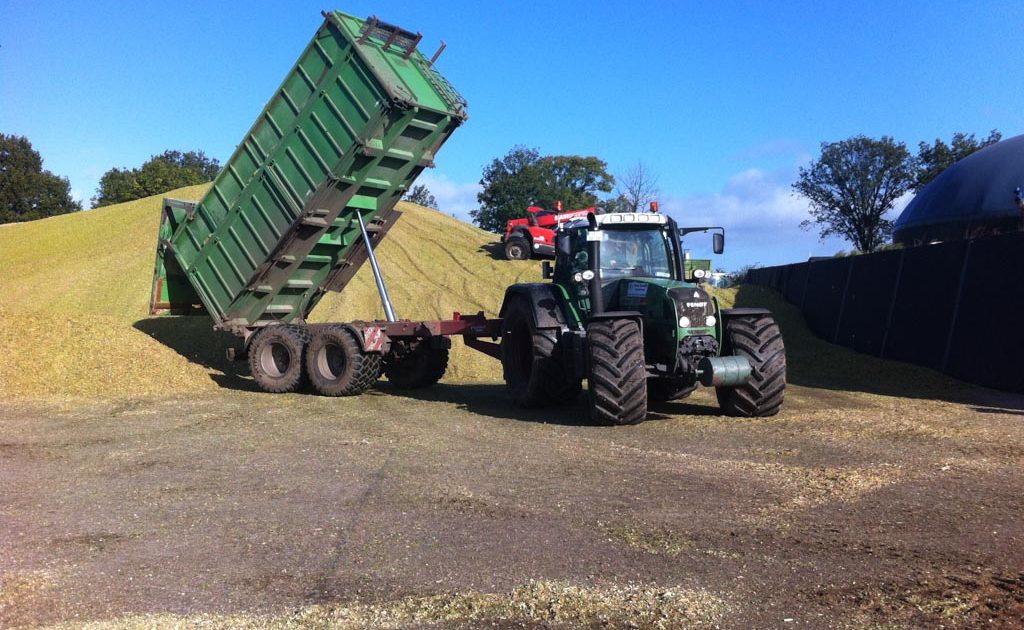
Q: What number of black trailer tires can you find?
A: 3